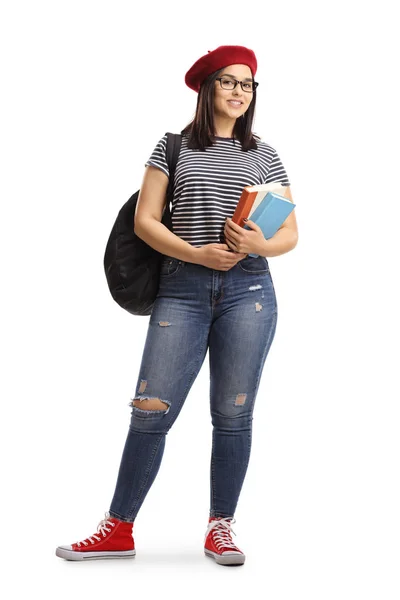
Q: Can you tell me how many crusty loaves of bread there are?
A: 0